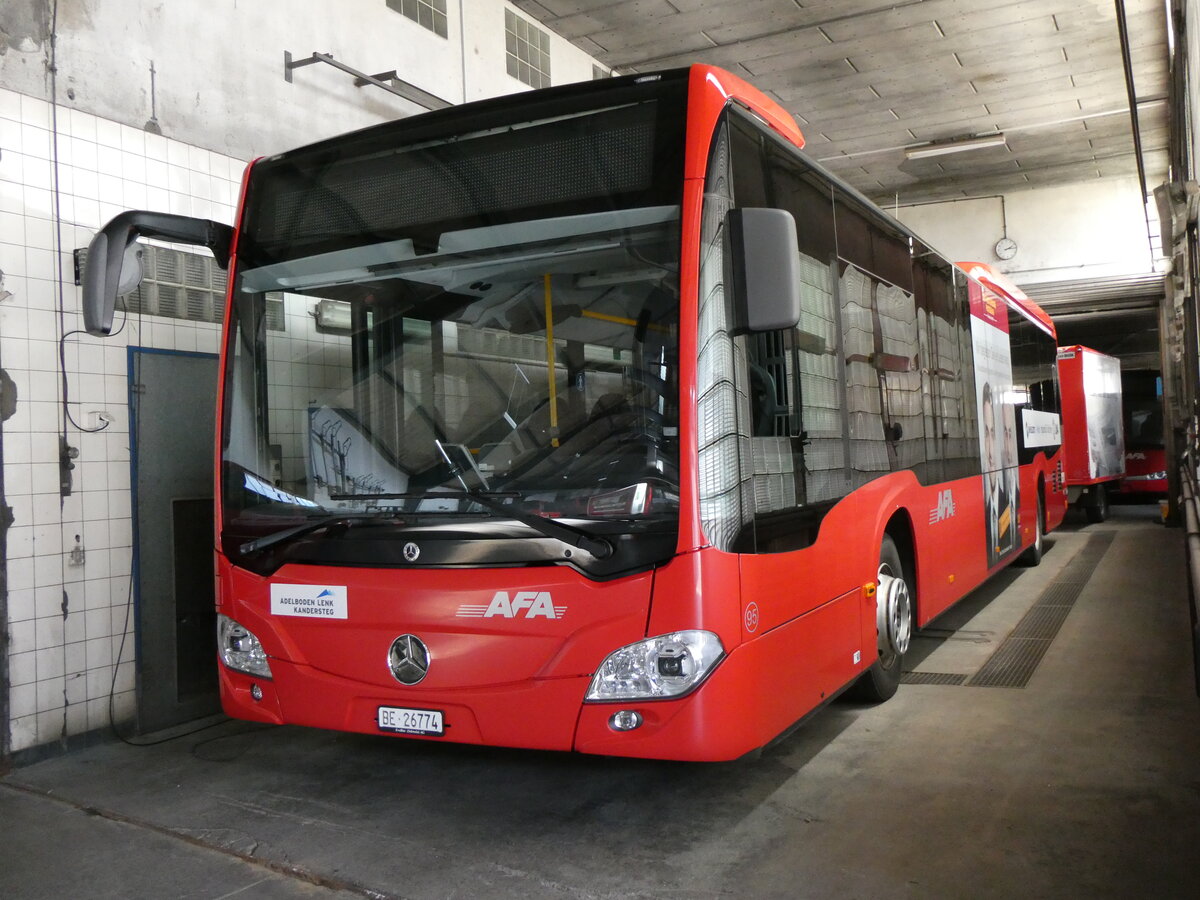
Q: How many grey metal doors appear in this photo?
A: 1